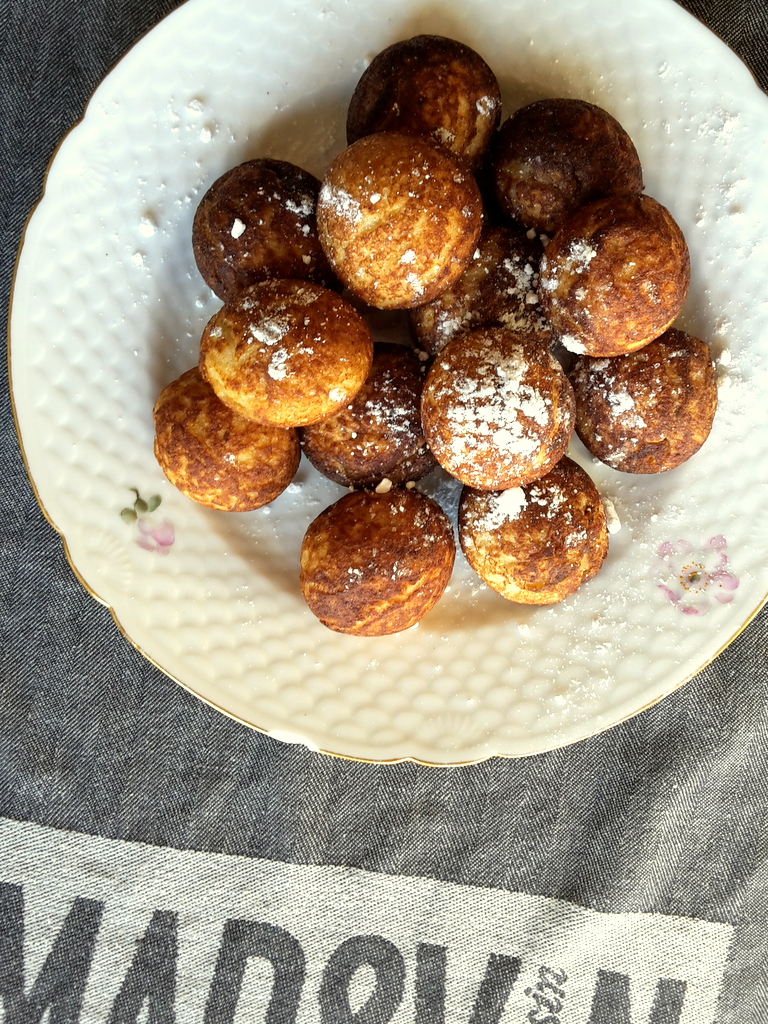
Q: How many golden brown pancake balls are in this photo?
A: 13